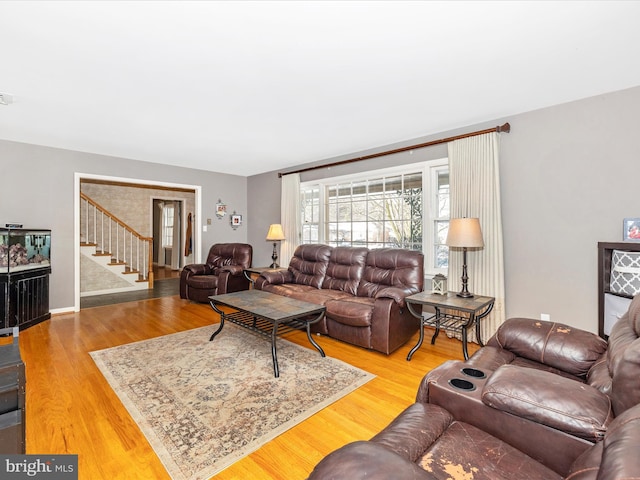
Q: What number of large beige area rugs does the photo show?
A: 1